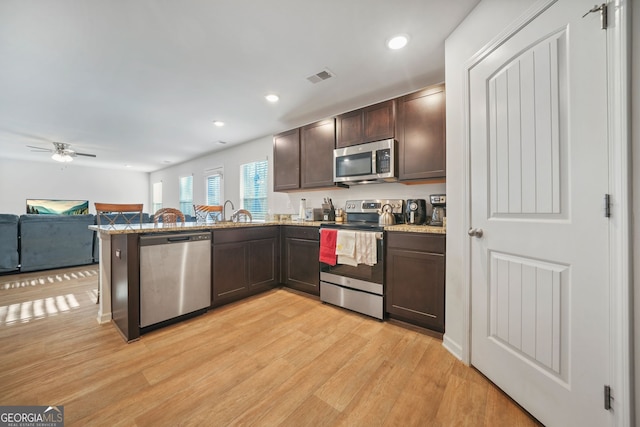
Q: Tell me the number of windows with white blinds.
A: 4